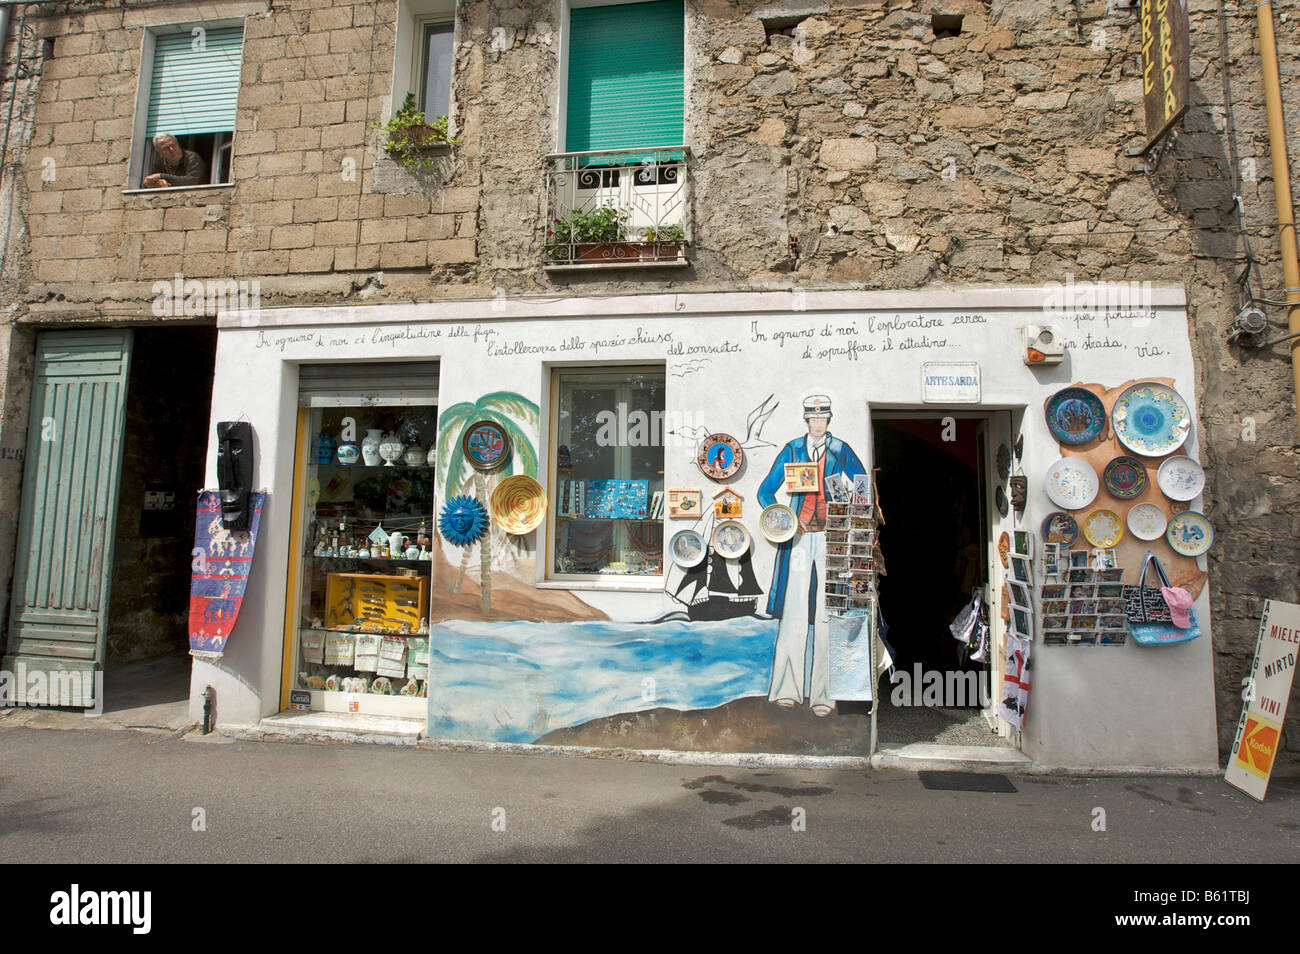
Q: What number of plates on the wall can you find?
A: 15